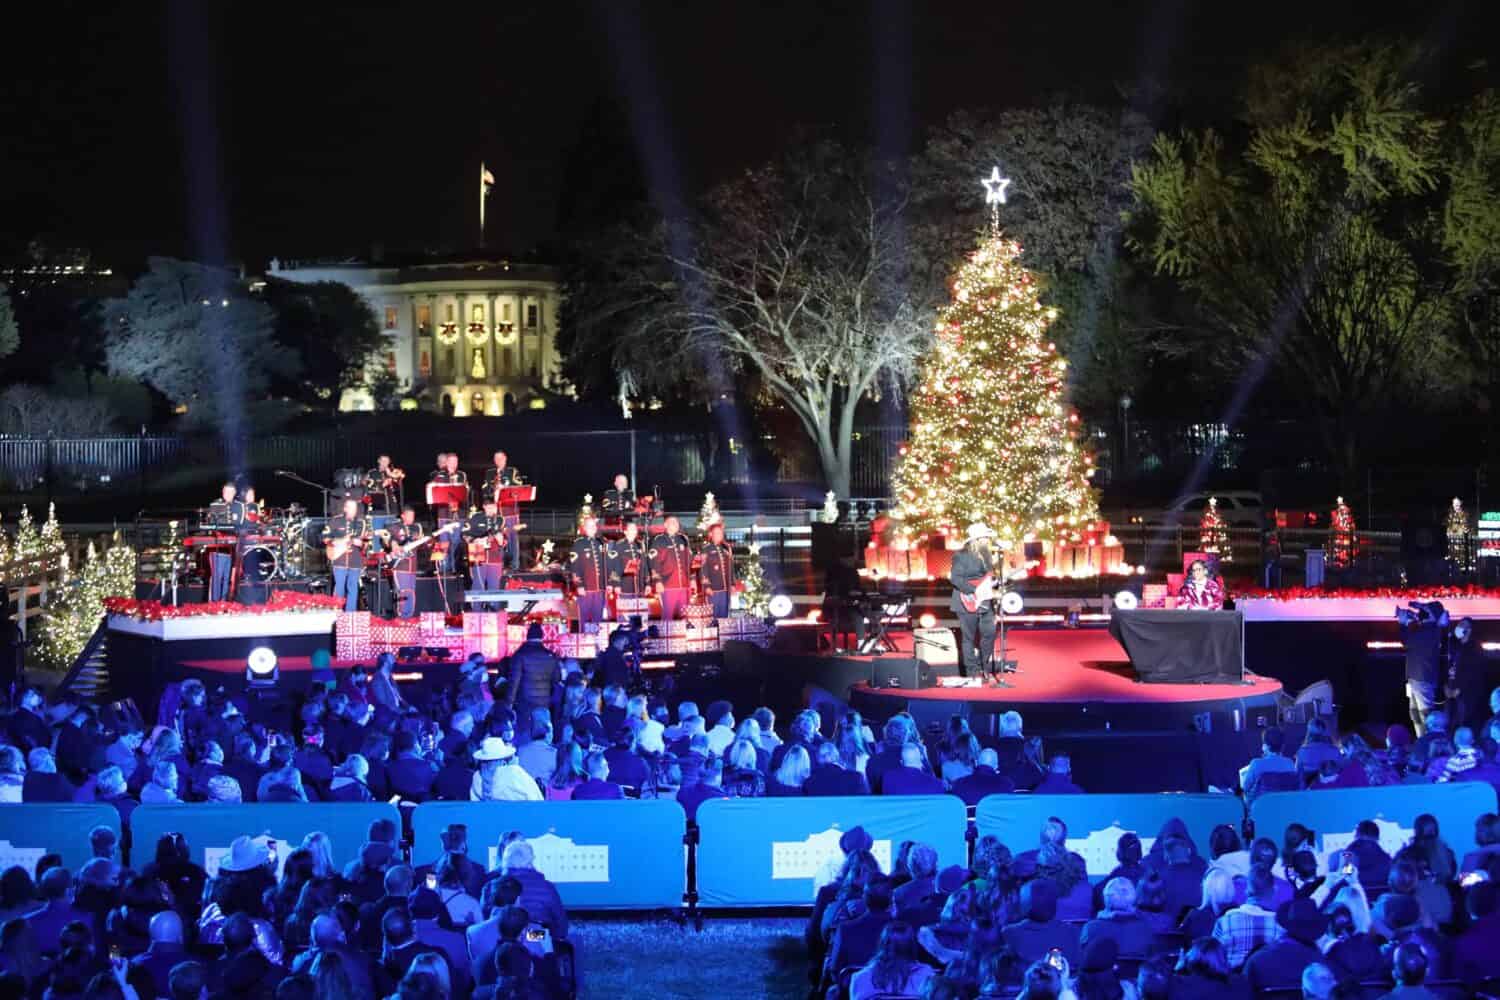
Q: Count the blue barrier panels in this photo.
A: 6